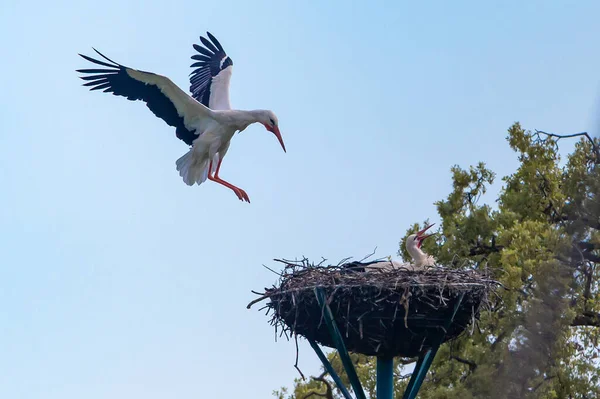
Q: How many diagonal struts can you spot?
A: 4